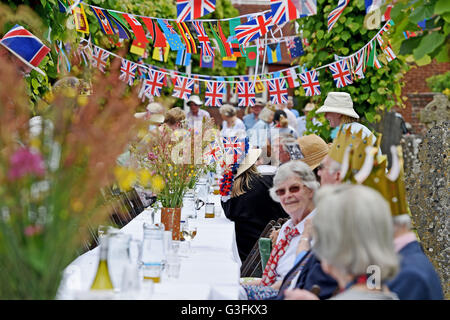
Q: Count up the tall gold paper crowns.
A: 2